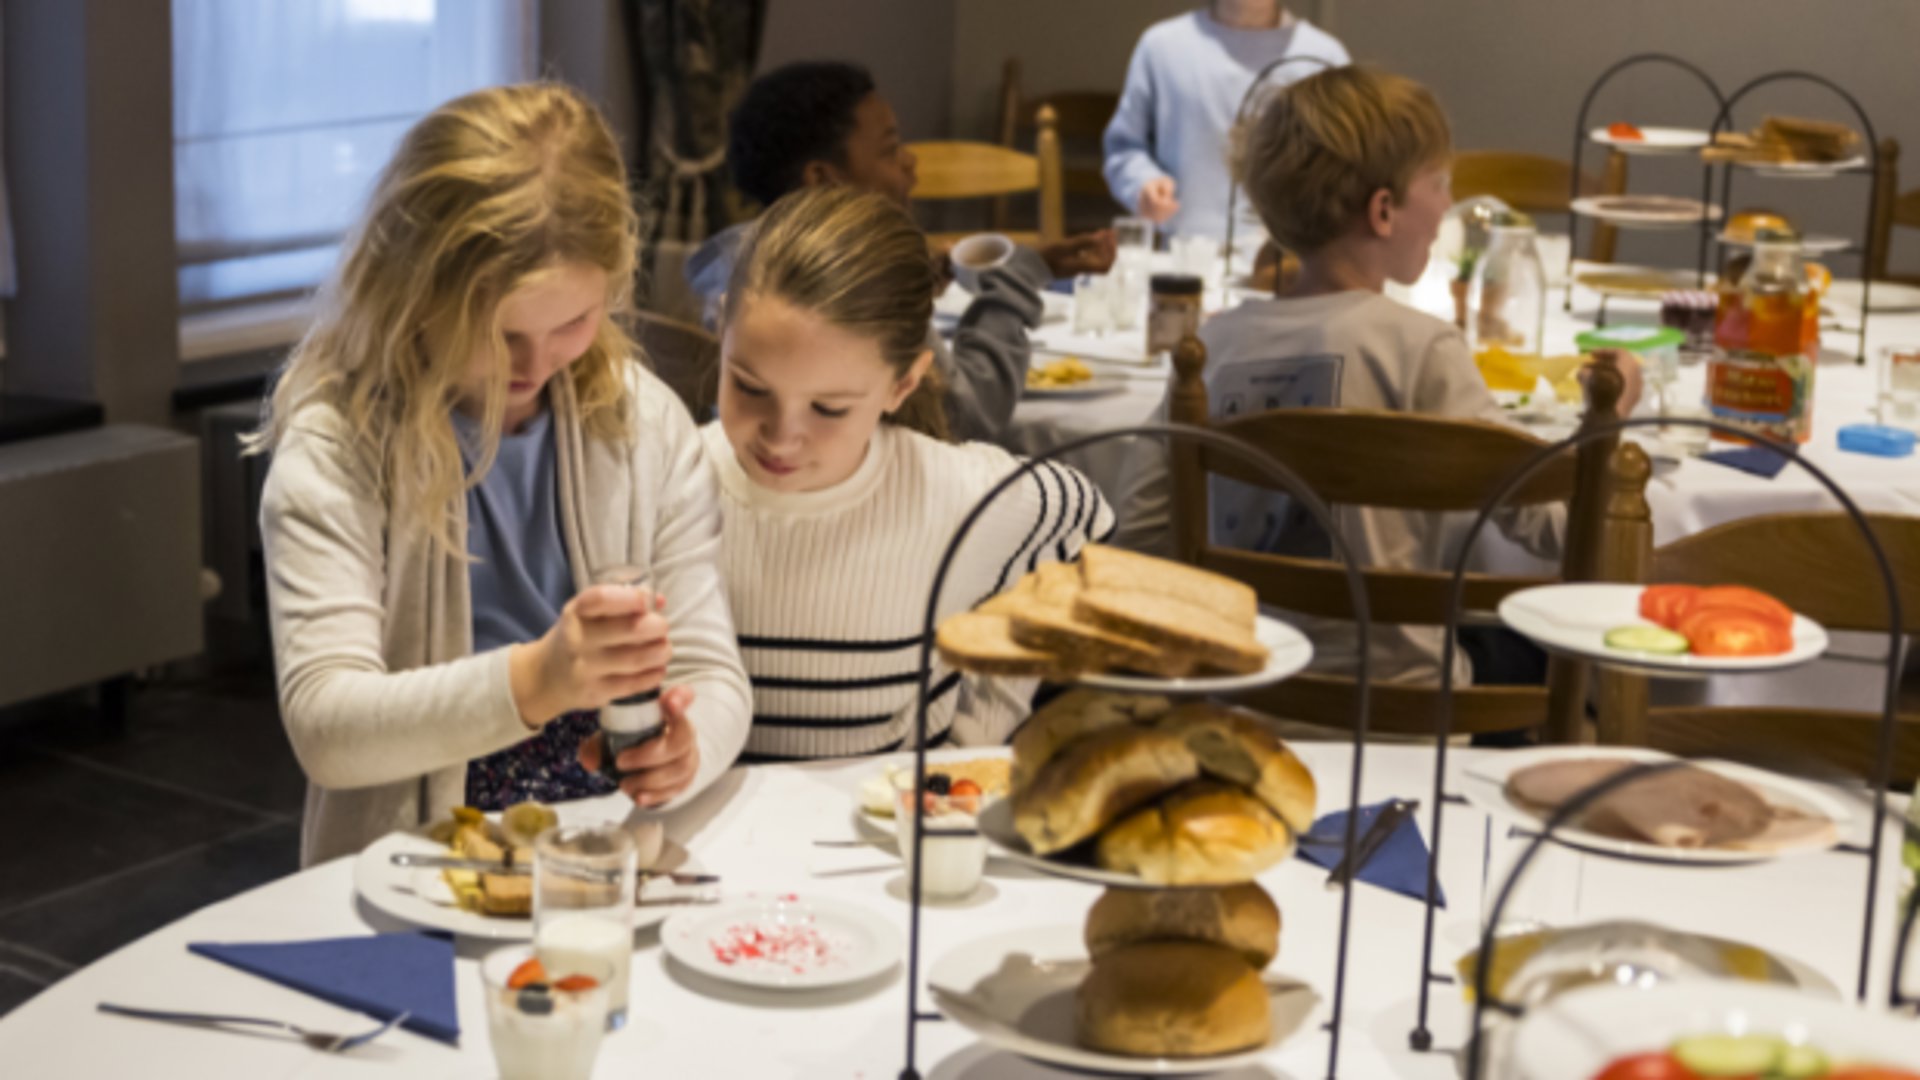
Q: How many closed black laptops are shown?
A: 0